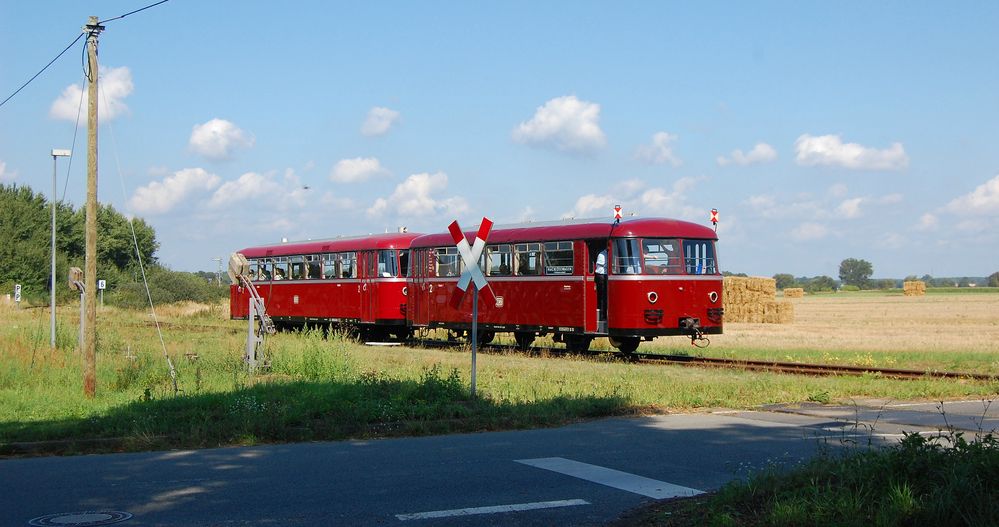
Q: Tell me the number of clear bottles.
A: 0